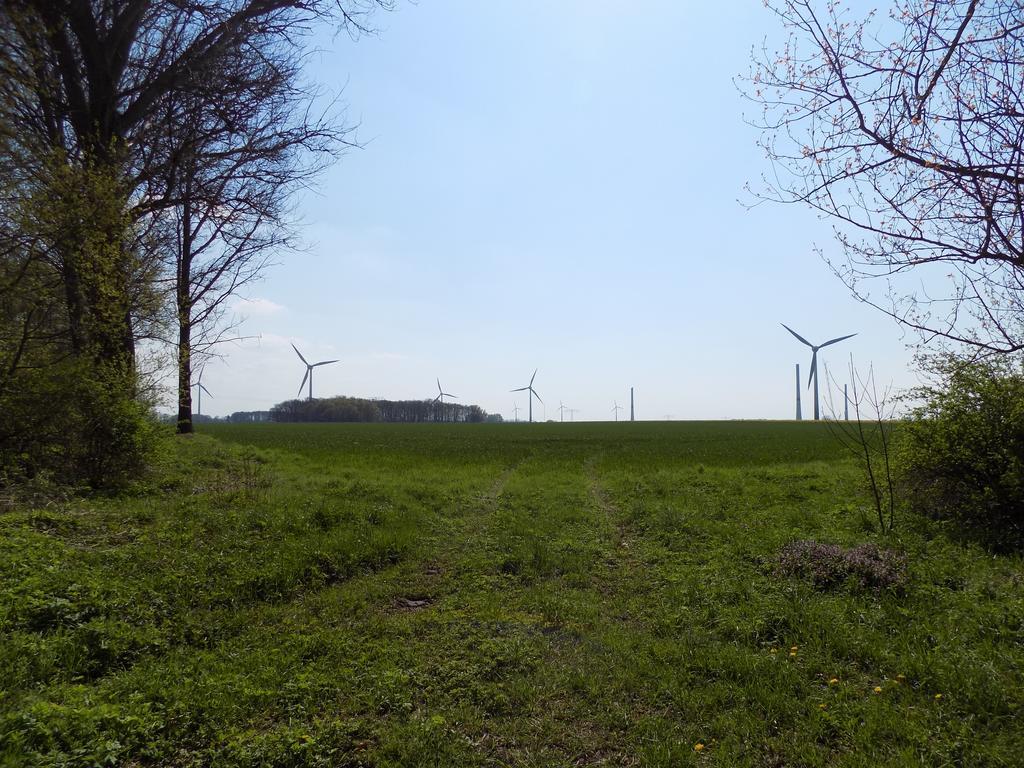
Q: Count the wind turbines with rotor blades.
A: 8